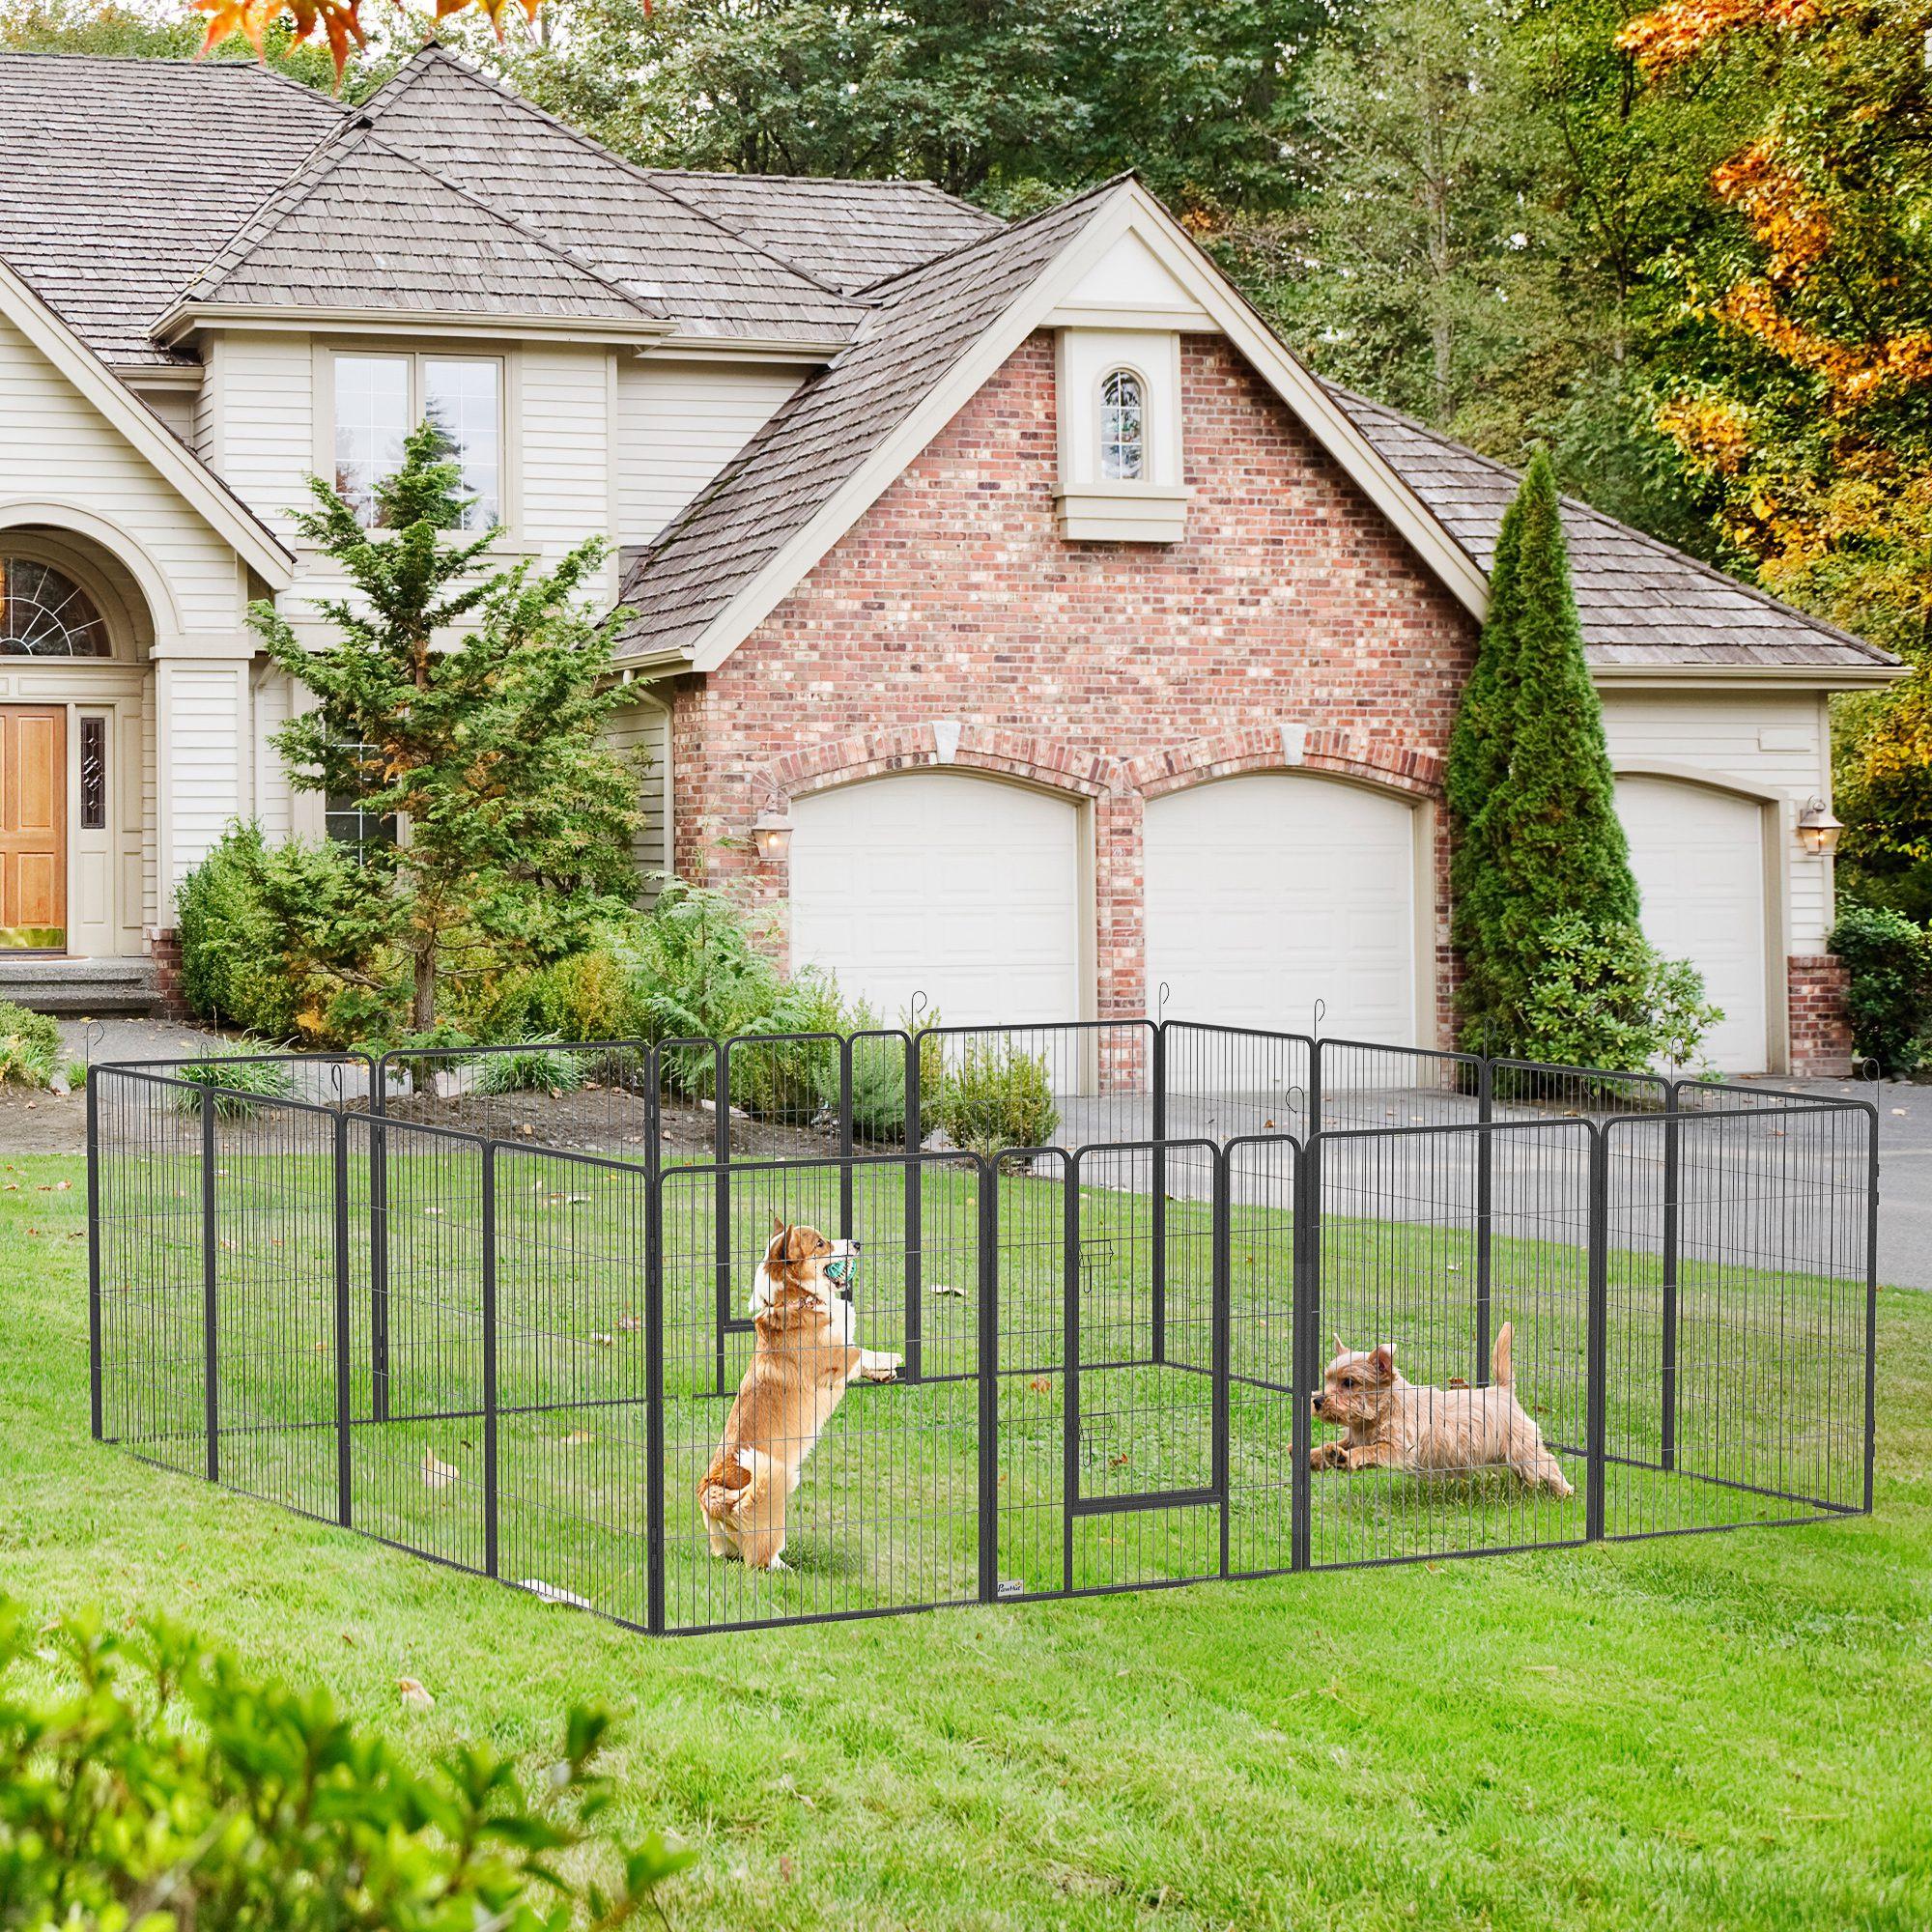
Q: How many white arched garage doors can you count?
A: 3